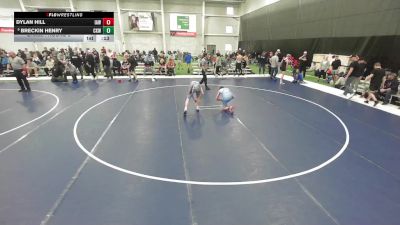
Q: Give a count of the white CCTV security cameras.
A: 0